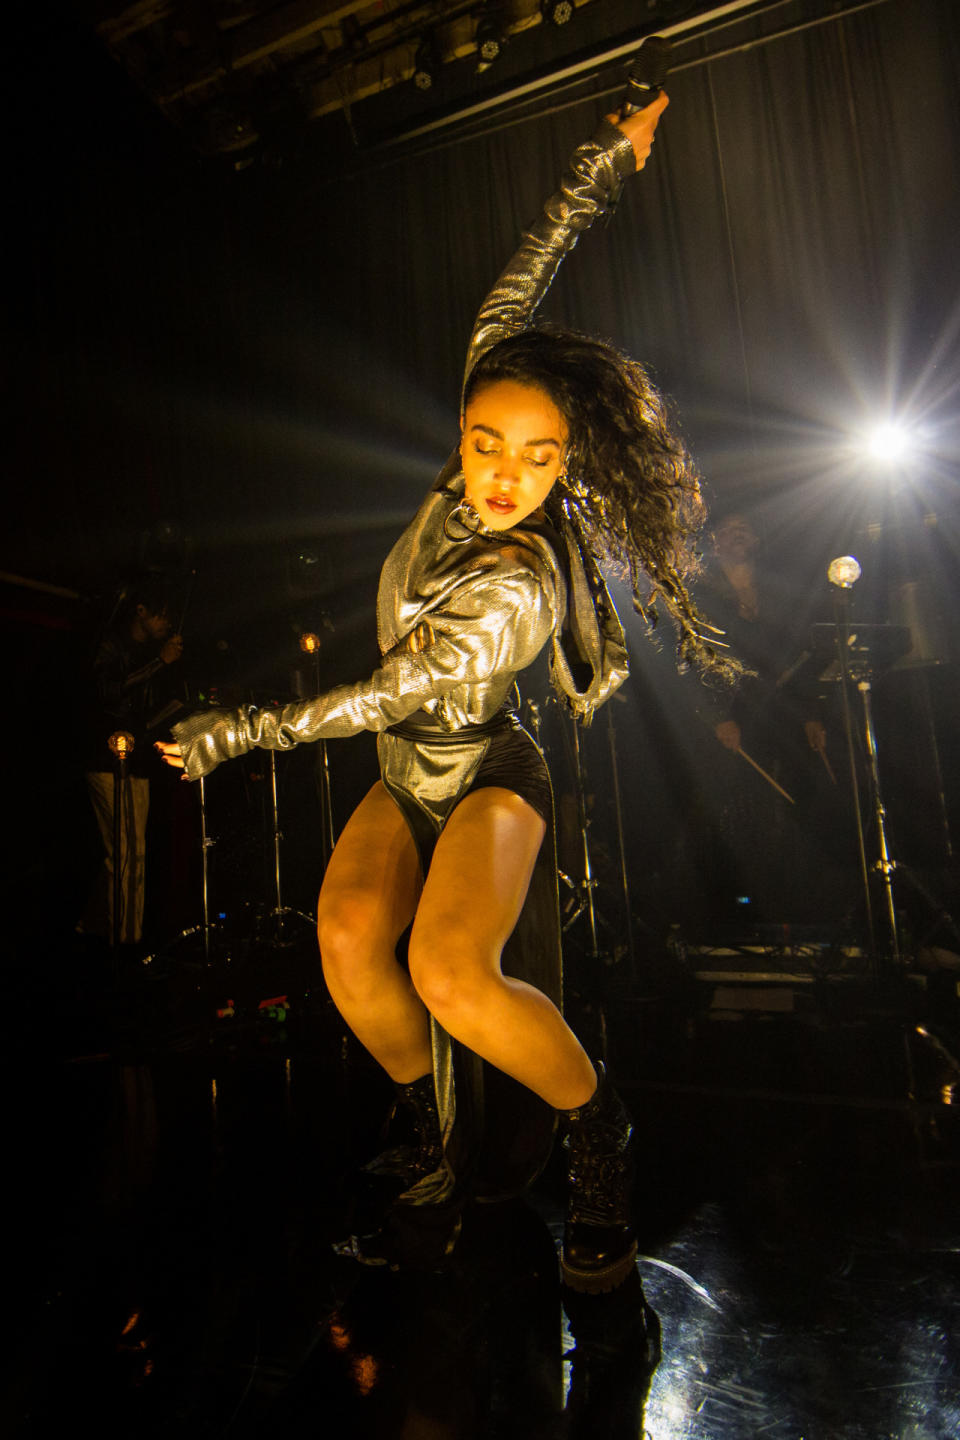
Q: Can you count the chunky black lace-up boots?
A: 2